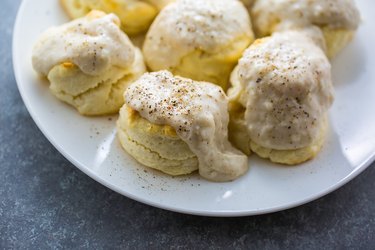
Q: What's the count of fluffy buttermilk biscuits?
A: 6